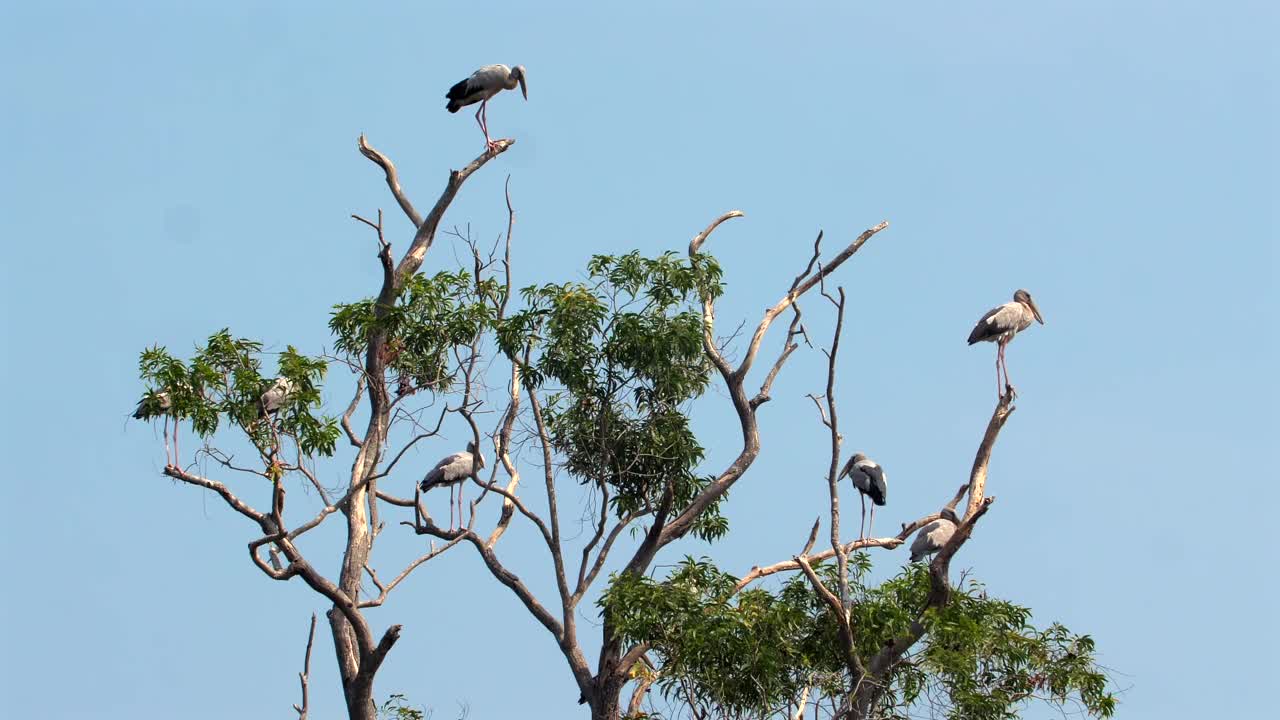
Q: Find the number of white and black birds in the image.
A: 7